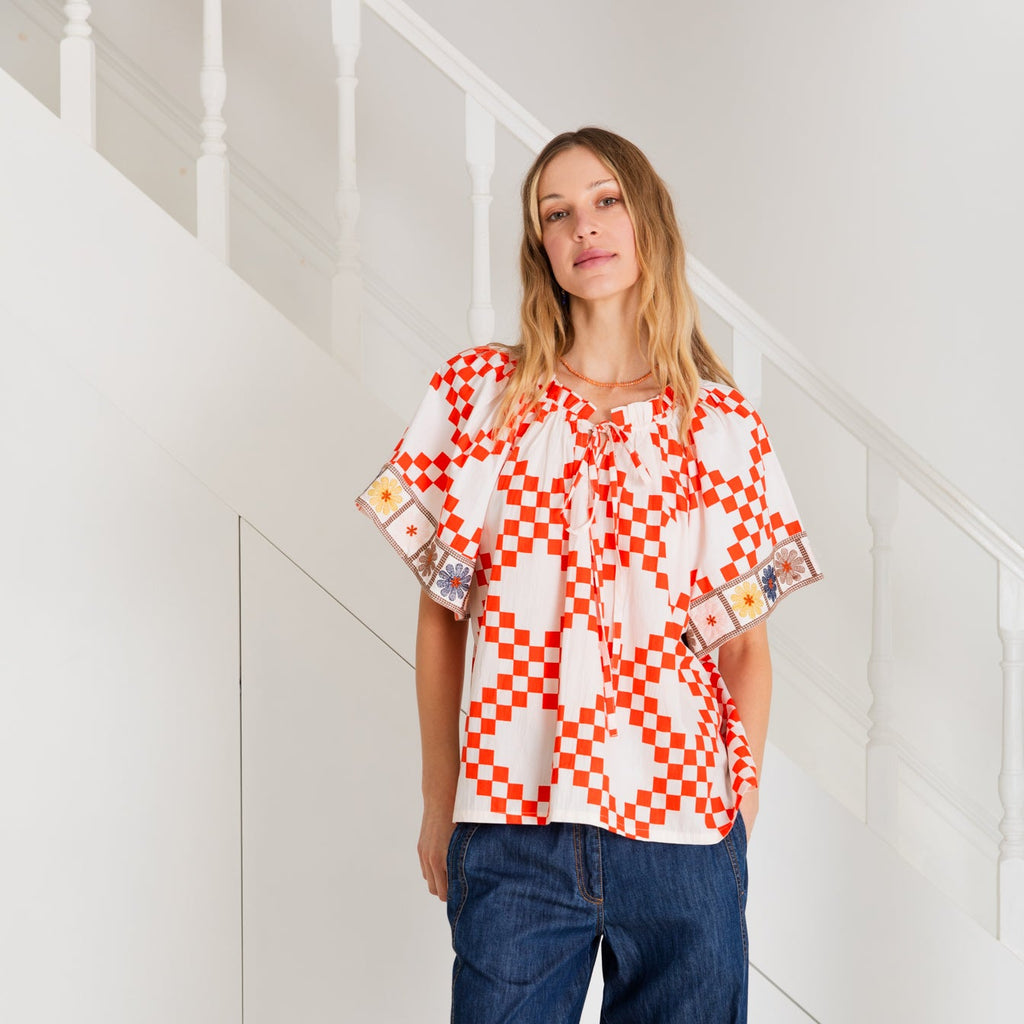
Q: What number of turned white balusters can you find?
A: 7